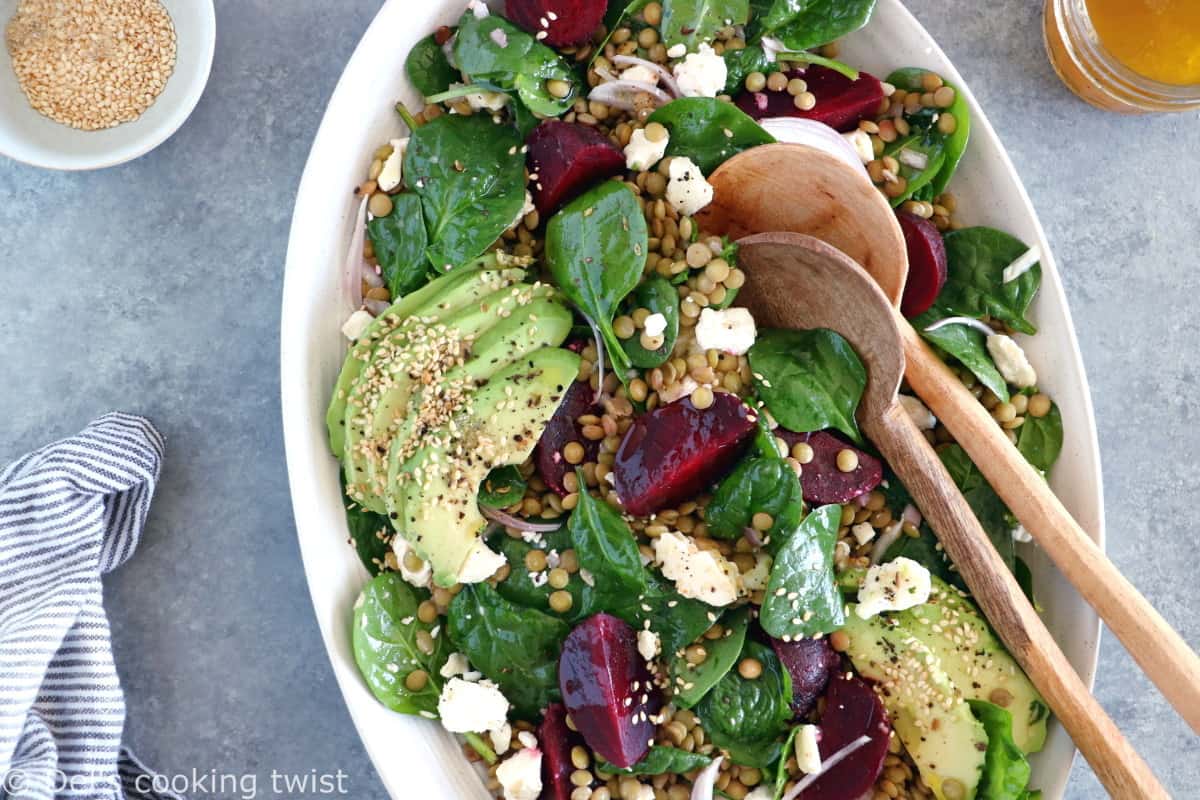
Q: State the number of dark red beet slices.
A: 11